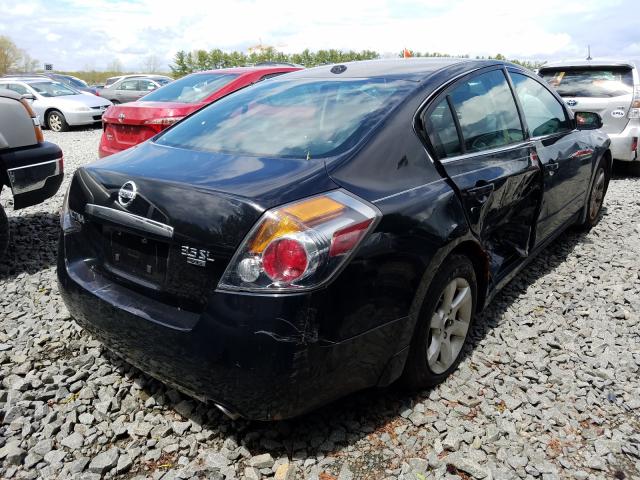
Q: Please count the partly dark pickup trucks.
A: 1